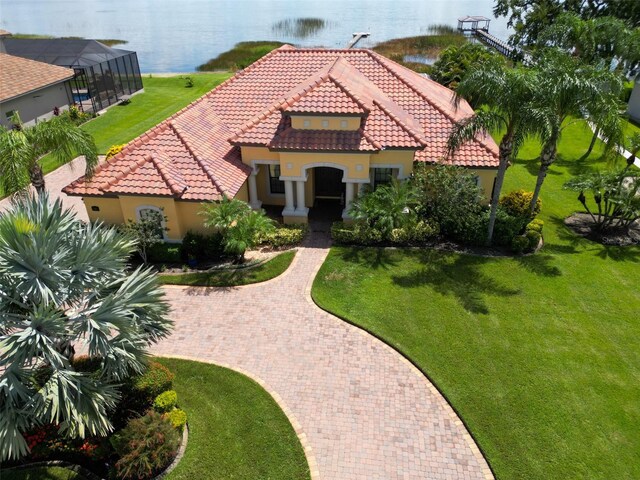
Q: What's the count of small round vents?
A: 2